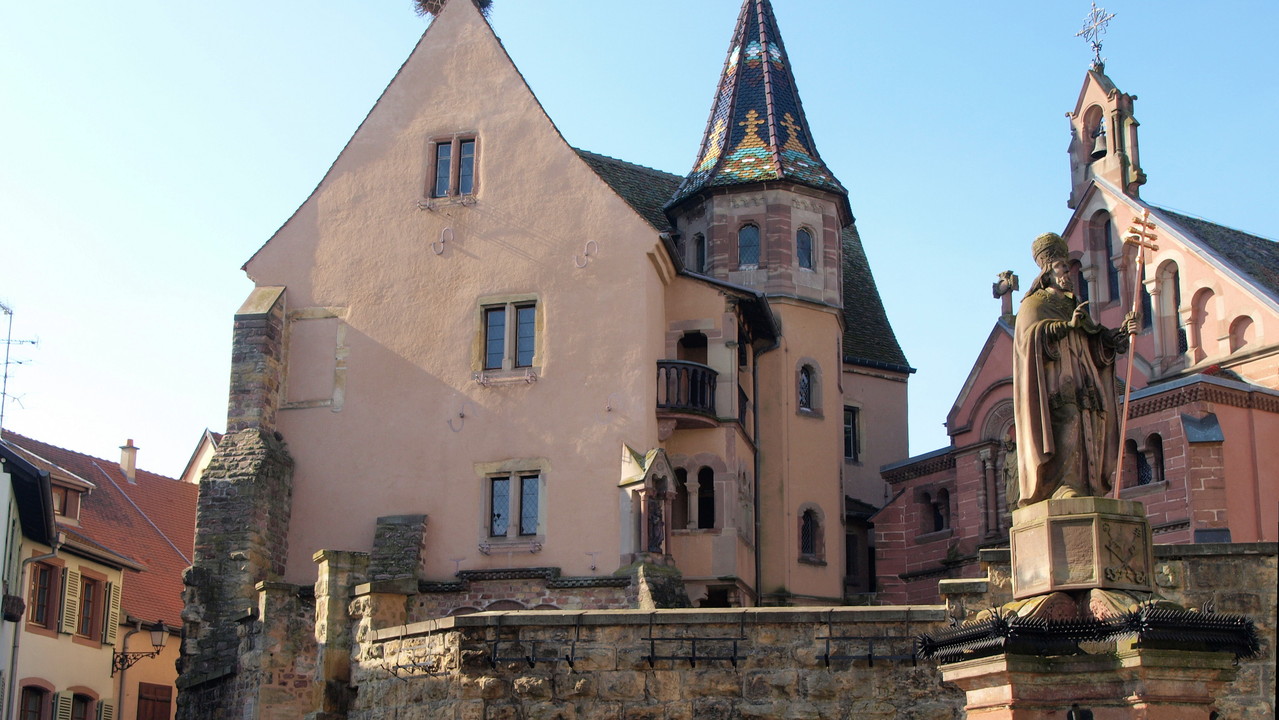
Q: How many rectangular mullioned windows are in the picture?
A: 3